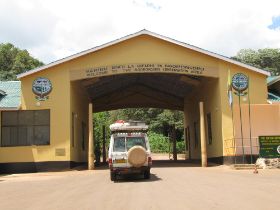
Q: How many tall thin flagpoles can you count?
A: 3